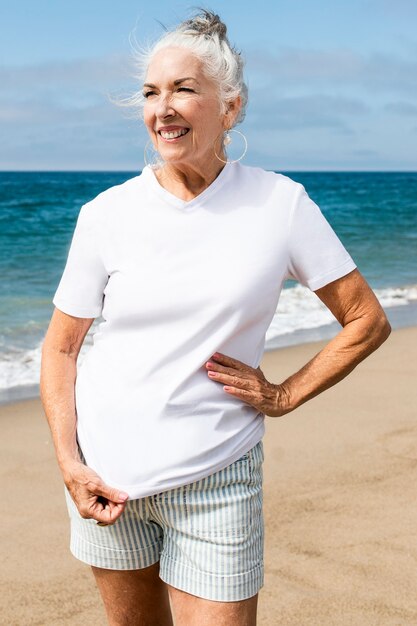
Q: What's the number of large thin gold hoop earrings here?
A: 2